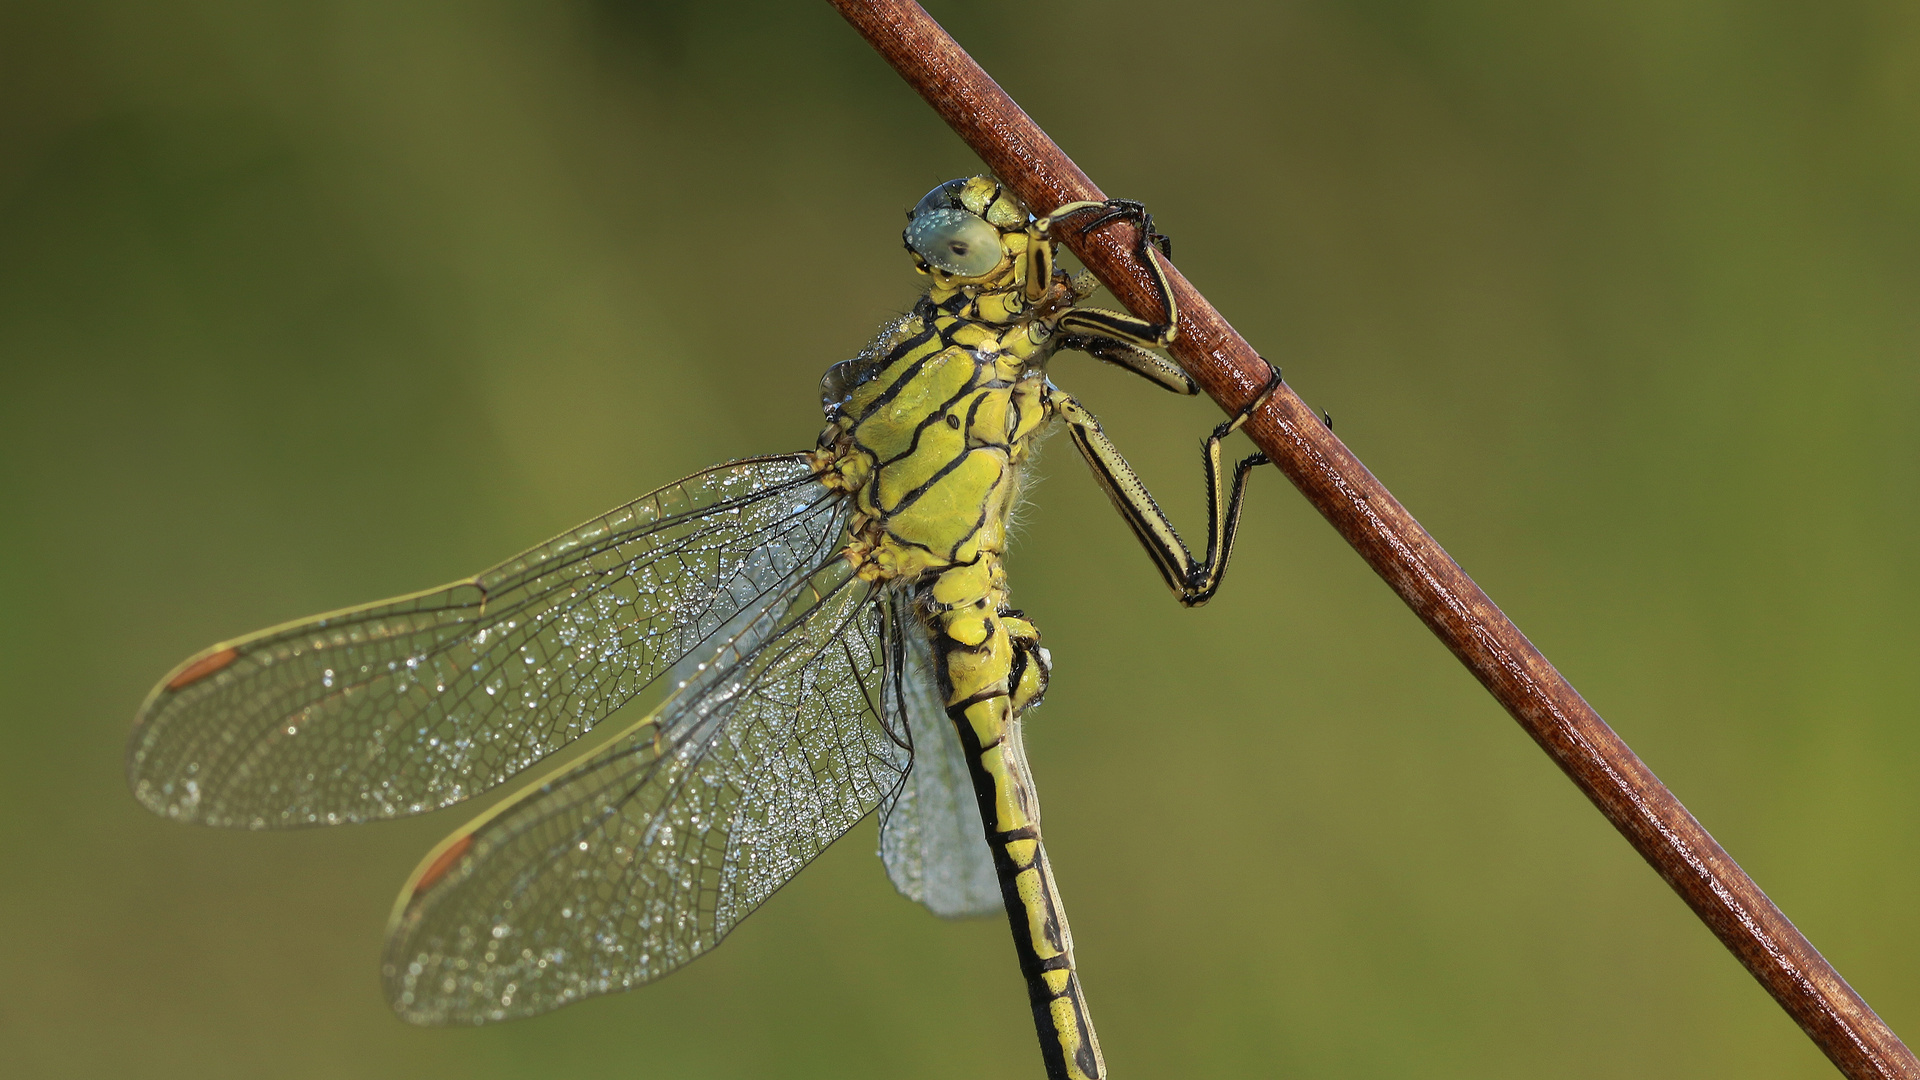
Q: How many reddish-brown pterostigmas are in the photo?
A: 2